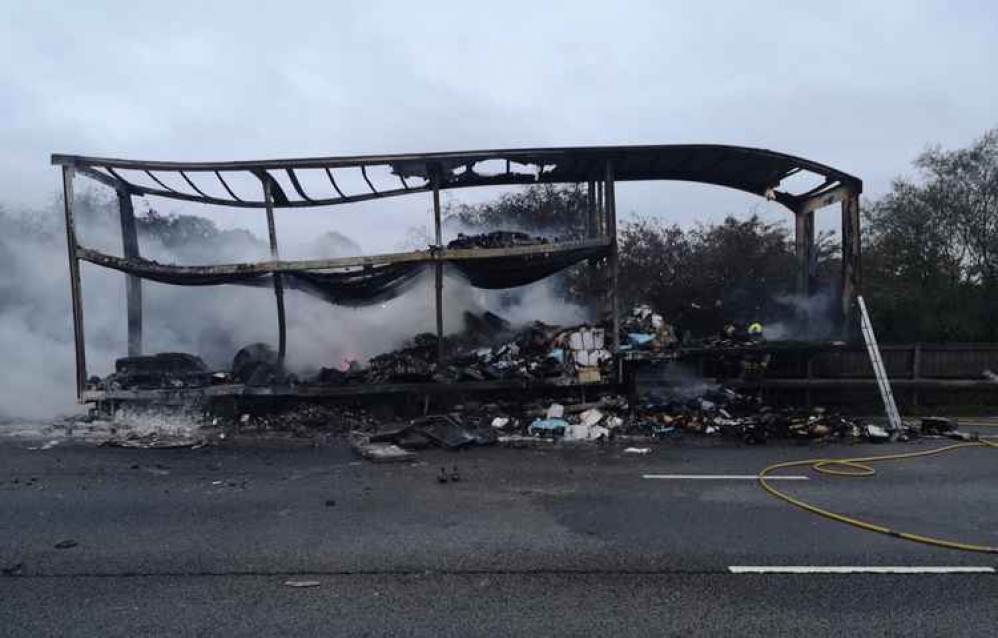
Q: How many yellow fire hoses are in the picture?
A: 1